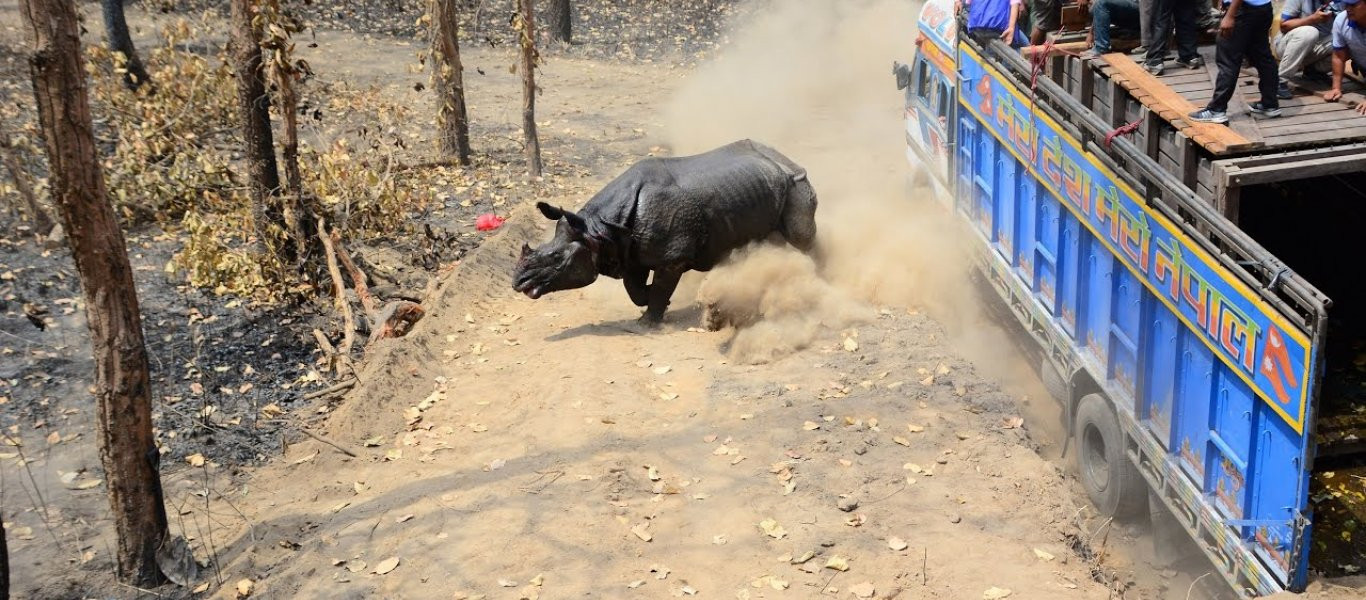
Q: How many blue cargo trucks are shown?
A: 1